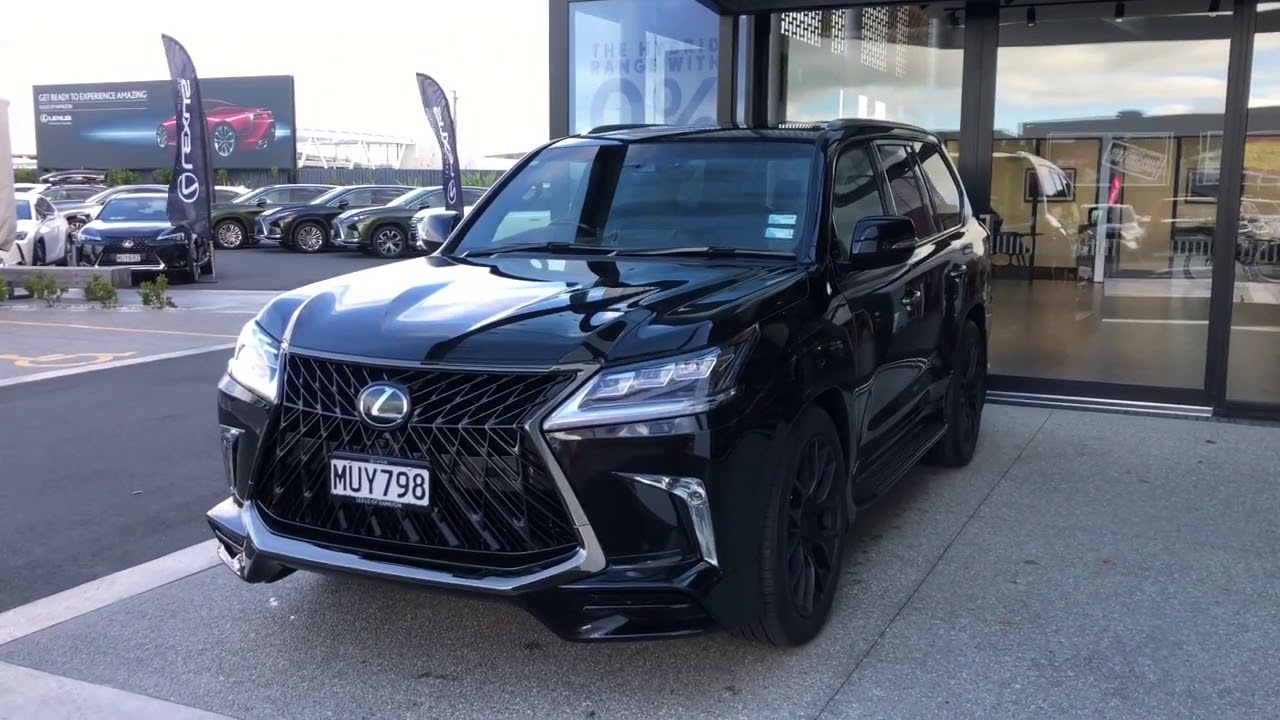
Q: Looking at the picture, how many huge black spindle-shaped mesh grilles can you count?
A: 1